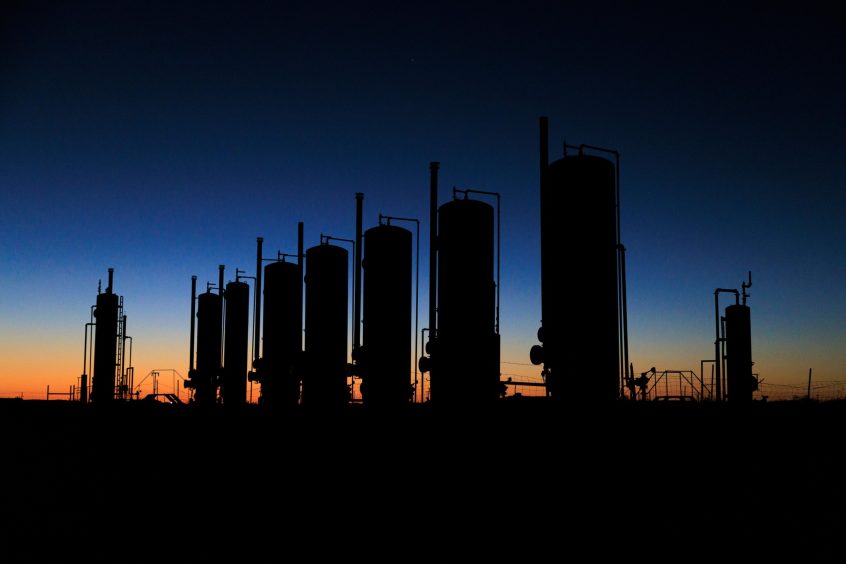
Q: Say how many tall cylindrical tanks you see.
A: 9